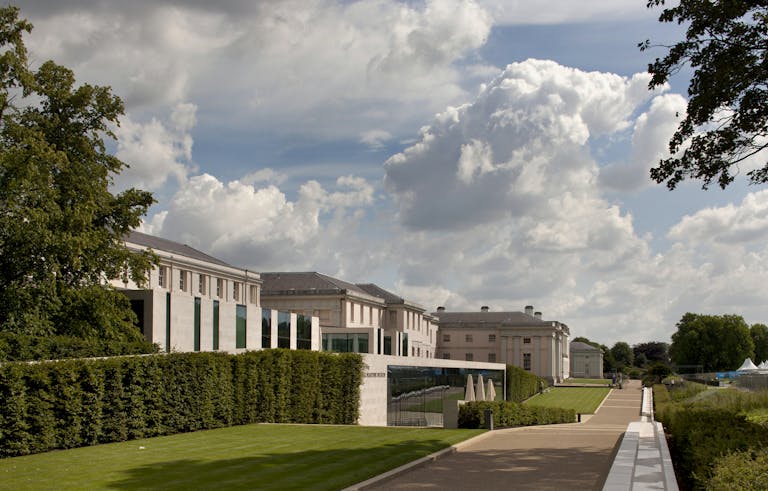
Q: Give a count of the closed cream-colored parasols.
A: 3